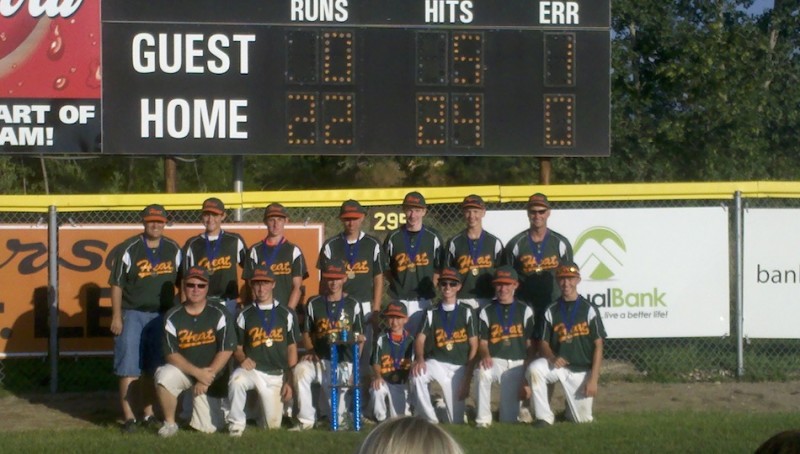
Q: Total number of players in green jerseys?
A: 14